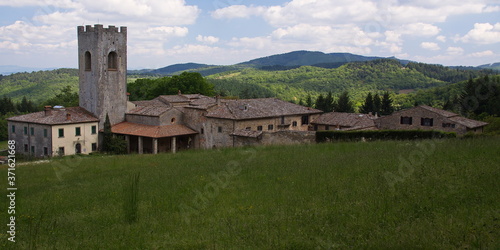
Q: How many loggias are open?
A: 1